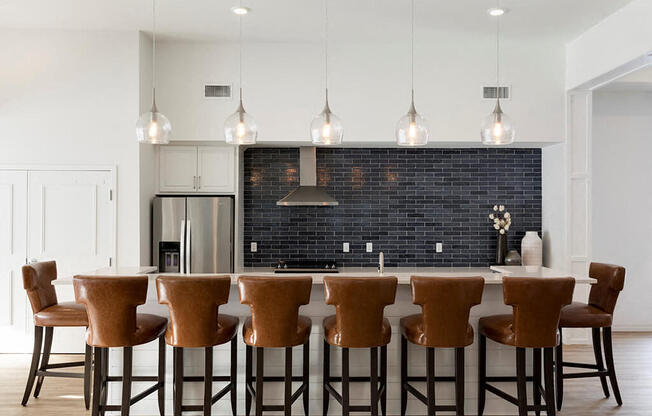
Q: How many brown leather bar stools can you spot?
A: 8